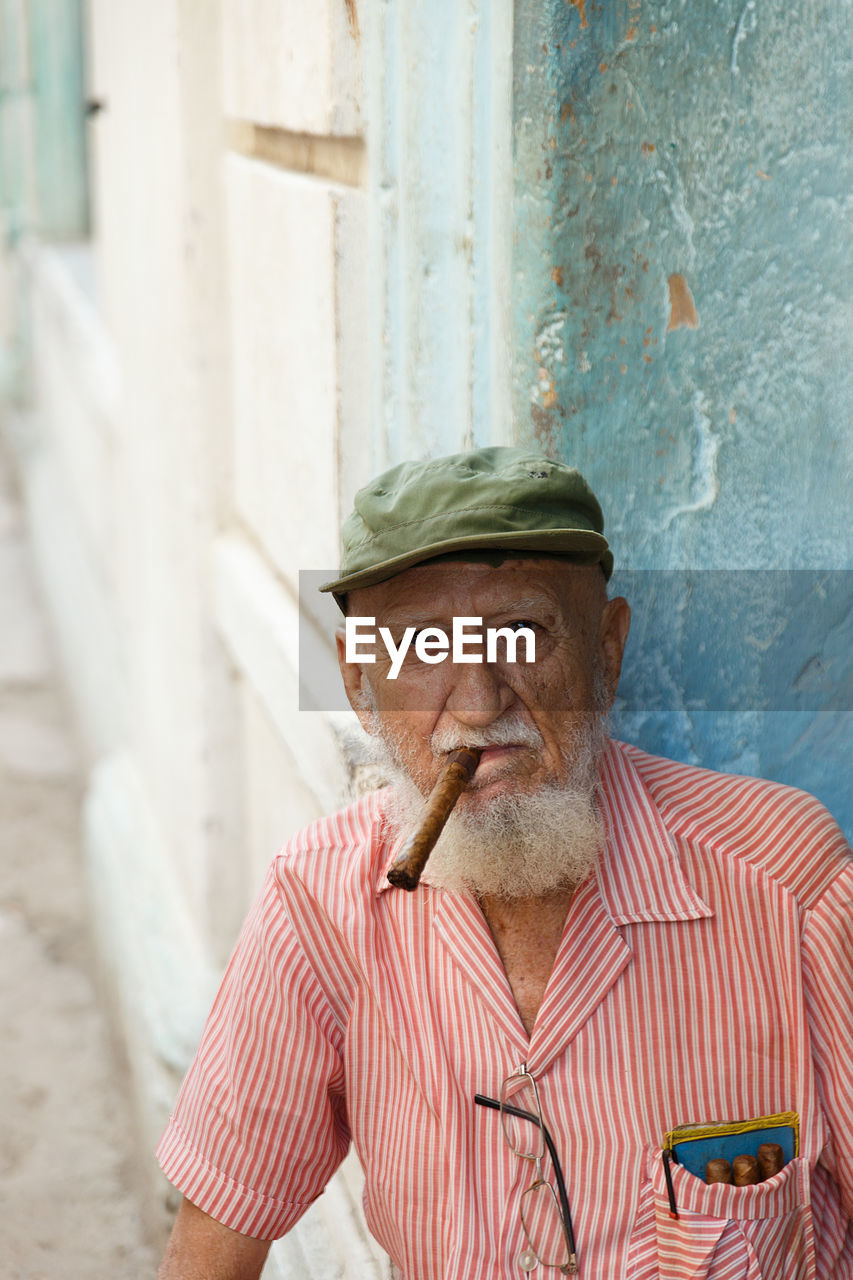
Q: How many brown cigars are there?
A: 4